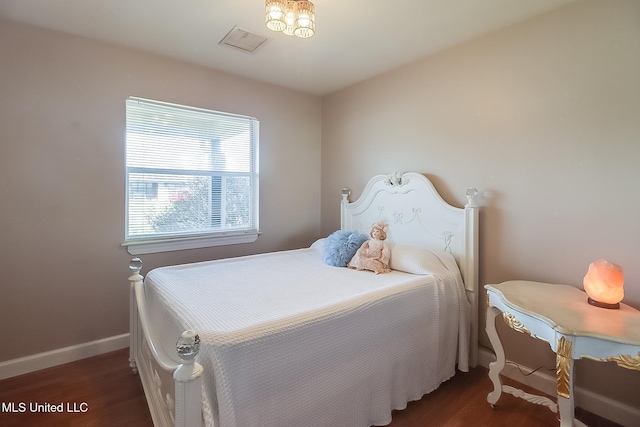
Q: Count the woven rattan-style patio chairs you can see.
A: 0